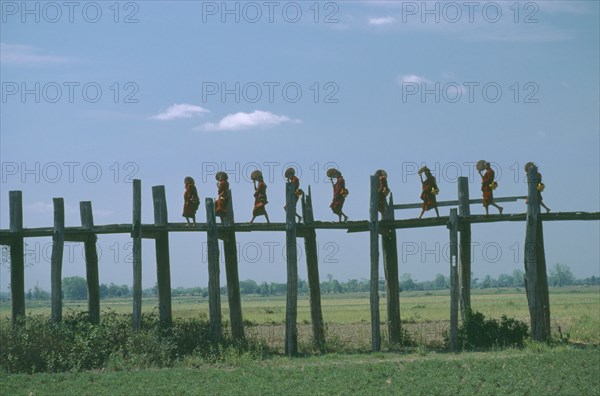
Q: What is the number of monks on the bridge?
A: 9